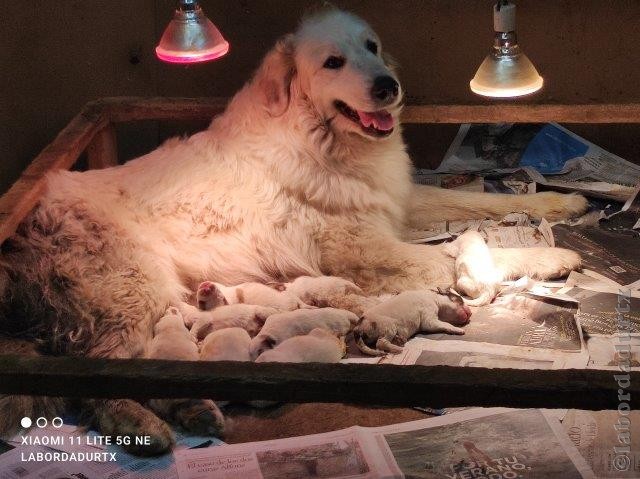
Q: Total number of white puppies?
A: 9